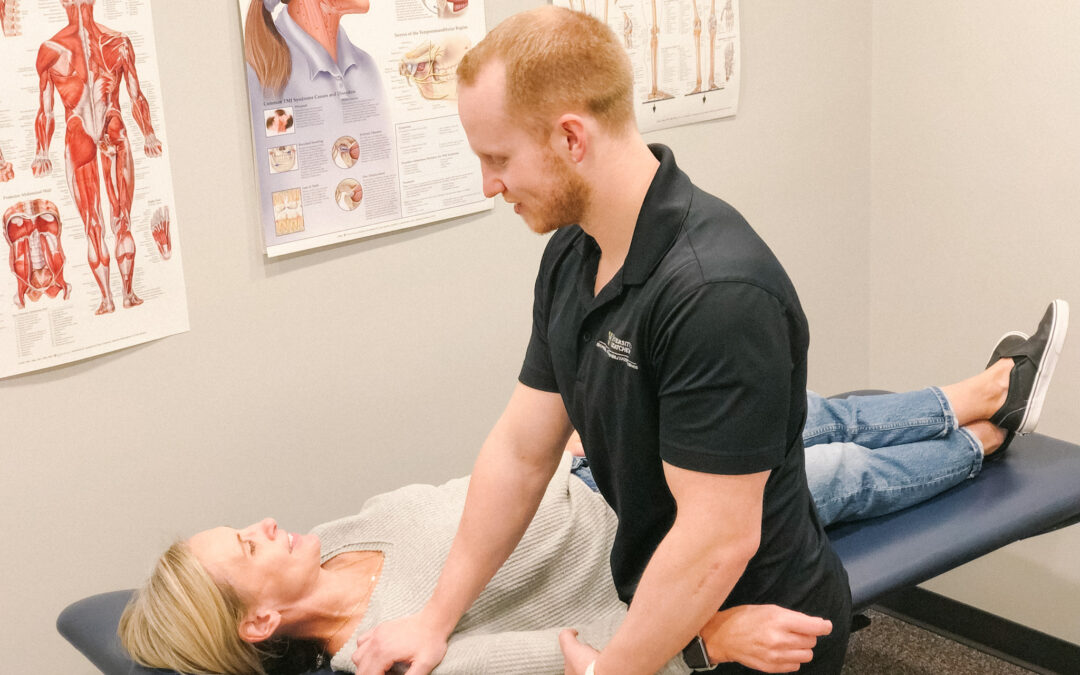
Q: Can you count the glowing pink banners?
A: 0